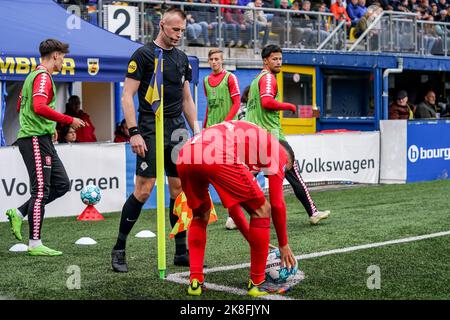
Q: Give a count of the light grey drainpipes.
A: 1